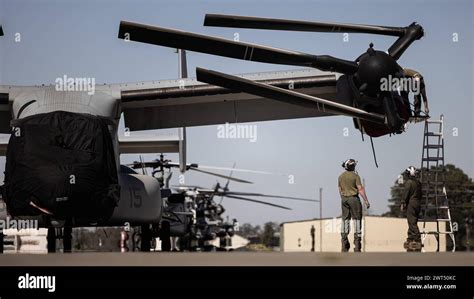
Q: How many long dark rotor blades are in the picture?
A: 3